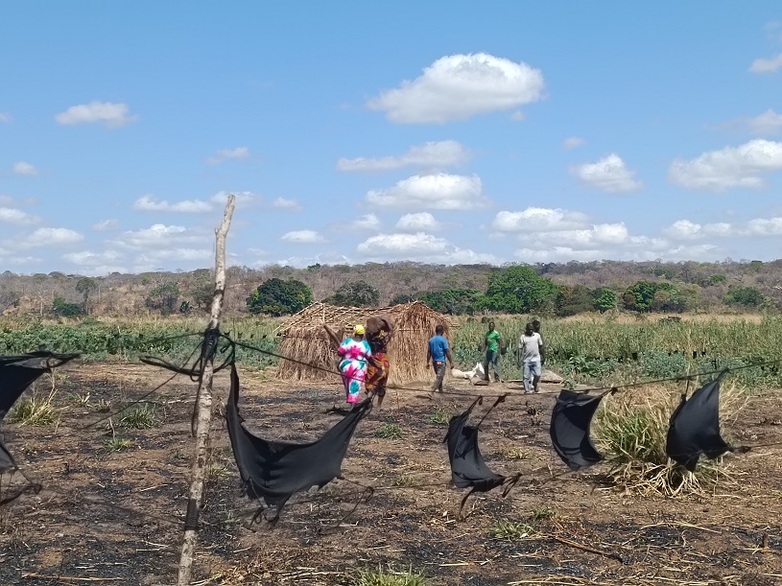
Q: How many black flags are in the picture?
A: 5